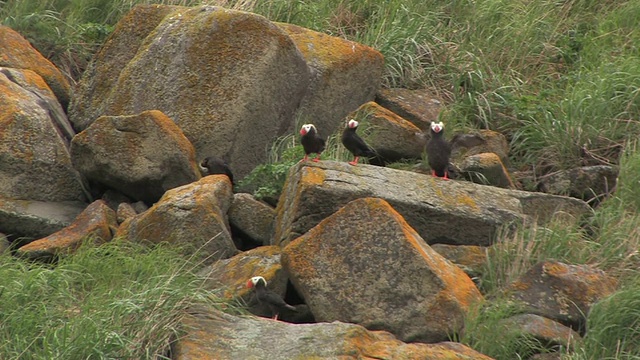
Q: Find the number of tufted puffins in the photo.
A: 5